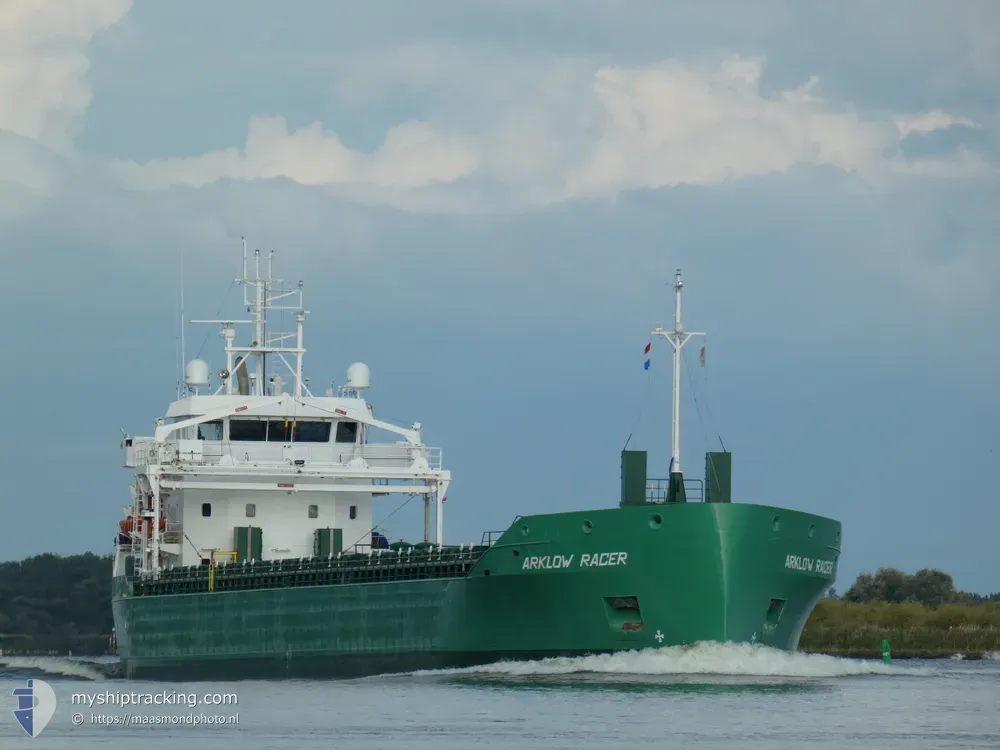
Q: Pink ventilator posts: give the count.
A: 0